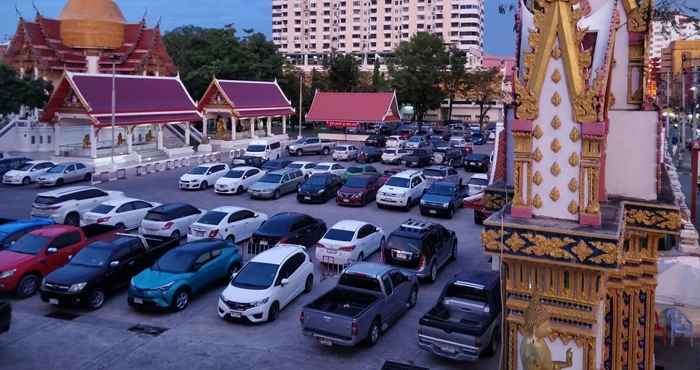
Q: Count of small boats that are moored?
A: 0